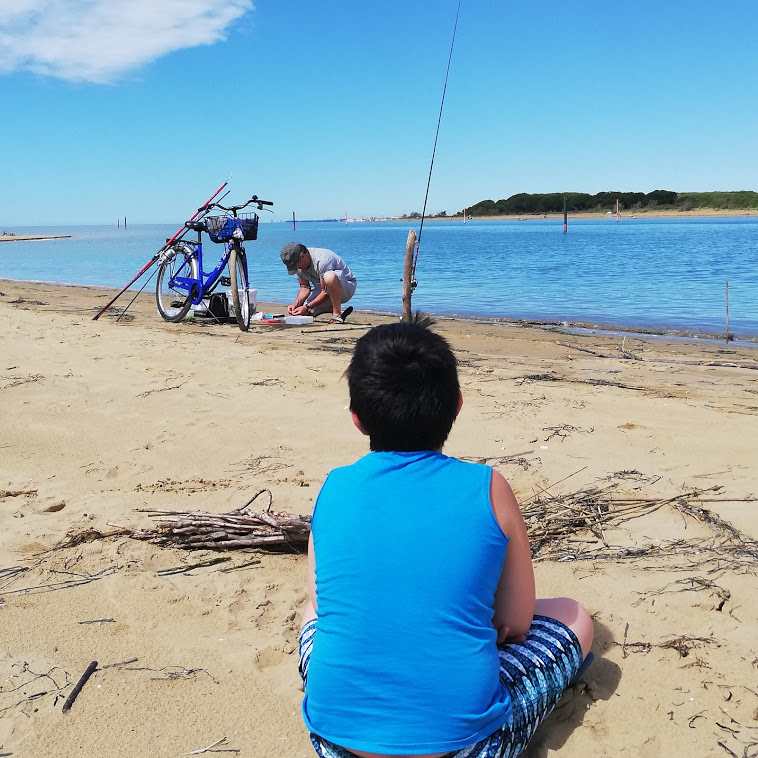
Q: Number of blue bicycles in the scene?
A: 1